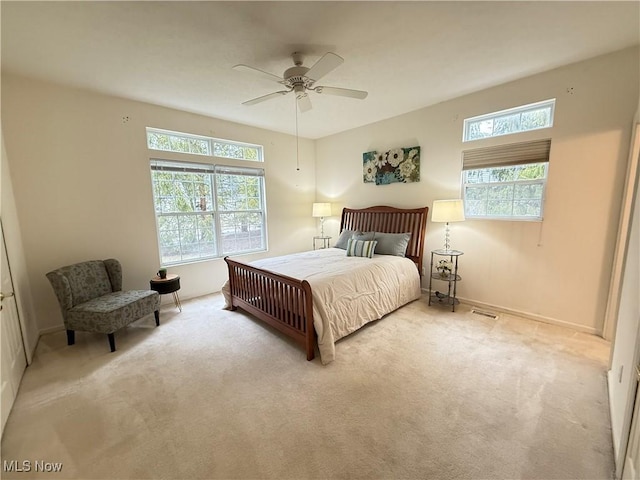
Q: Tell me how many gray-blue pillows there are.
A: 3